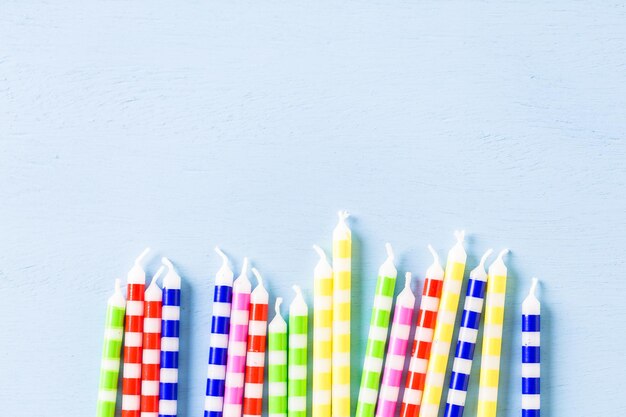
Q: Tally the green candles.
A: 4